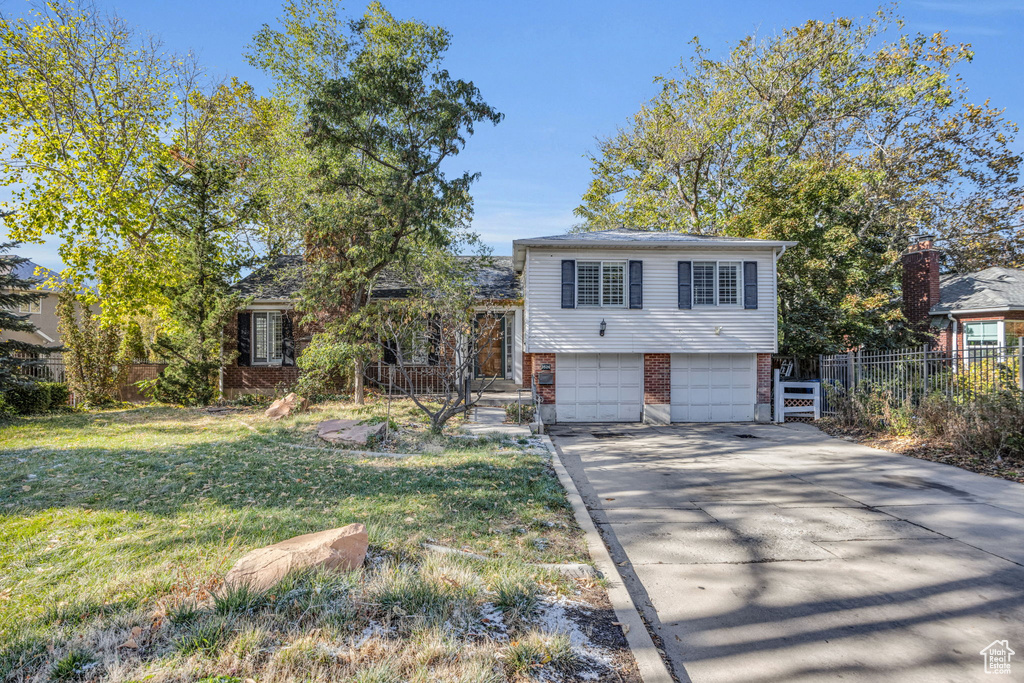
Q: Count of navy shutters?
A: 4